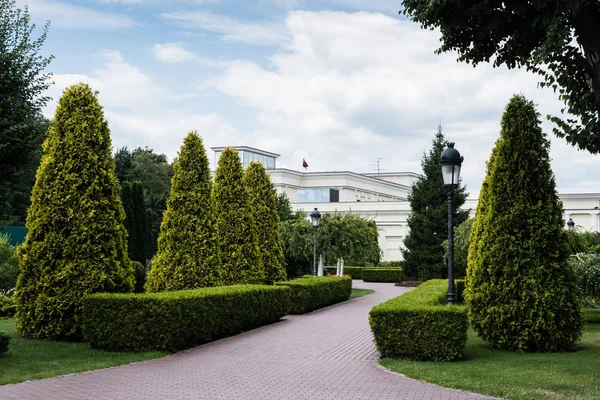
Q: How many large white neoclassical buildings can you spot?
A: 1